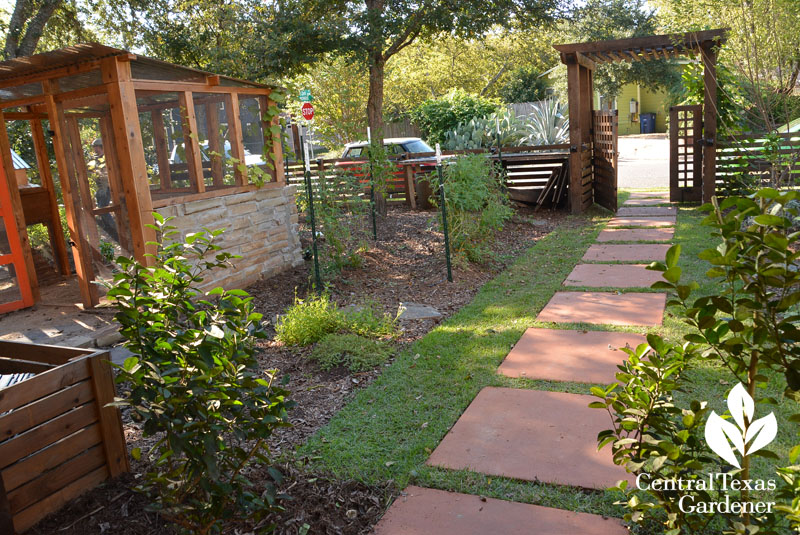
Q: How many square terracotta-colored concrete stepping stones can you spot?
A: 11